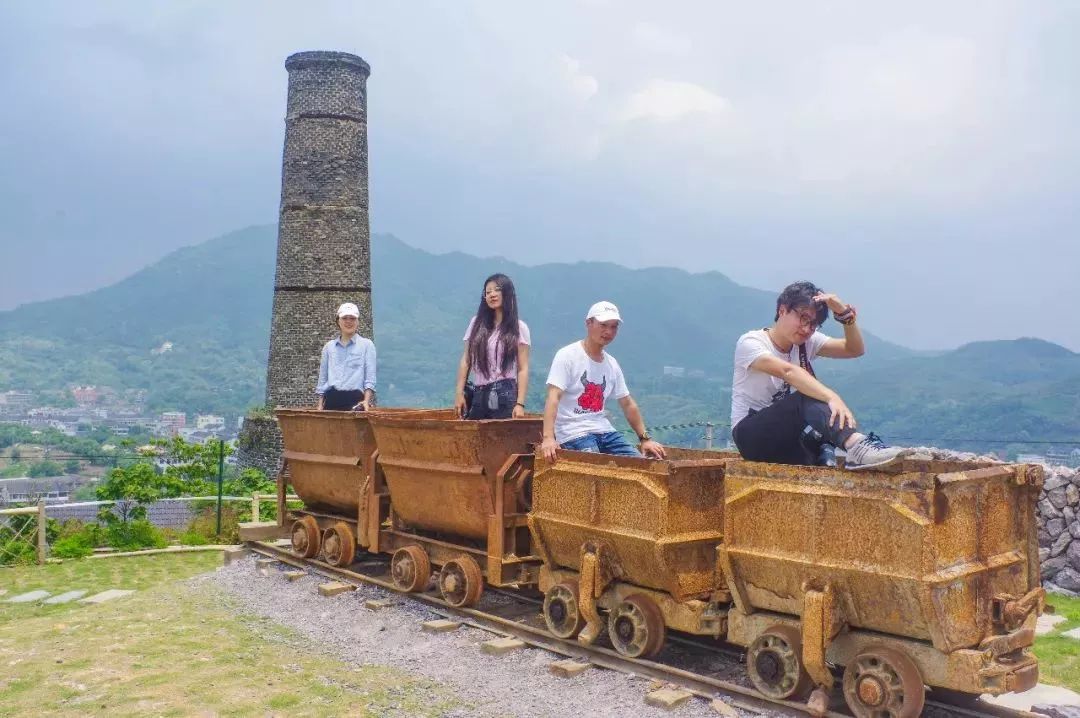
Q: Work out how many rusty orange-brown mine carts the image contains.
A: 4